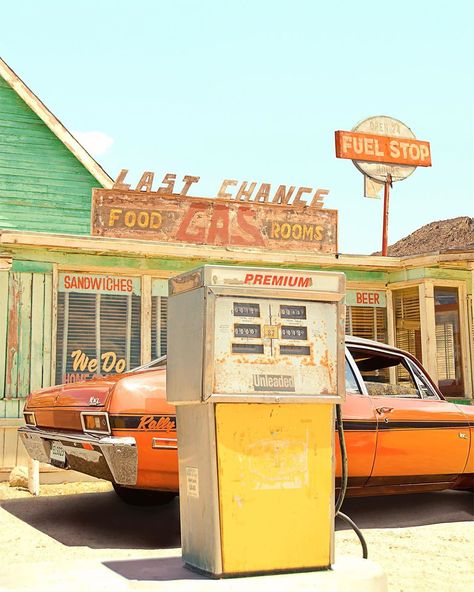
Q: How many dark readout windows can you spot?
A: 6